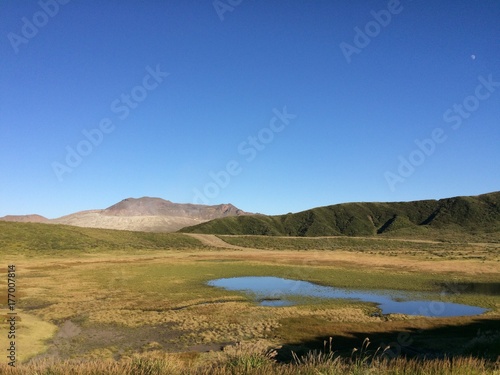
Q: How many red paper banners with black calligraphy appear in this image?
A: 0